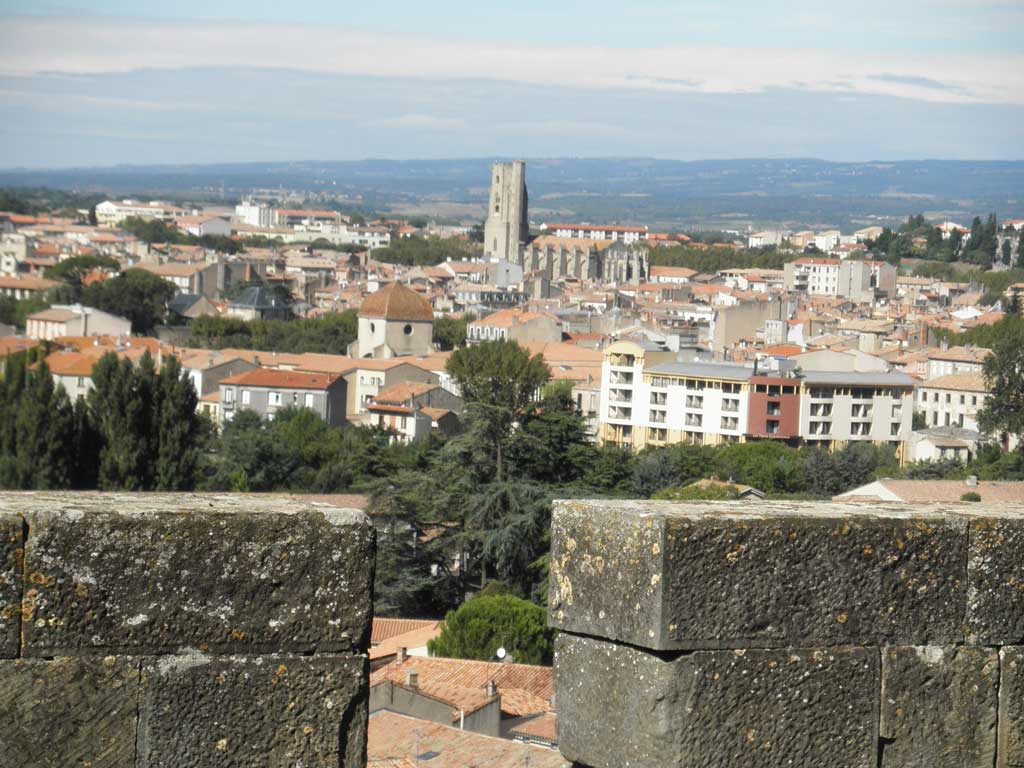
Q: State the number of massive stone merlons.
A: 2